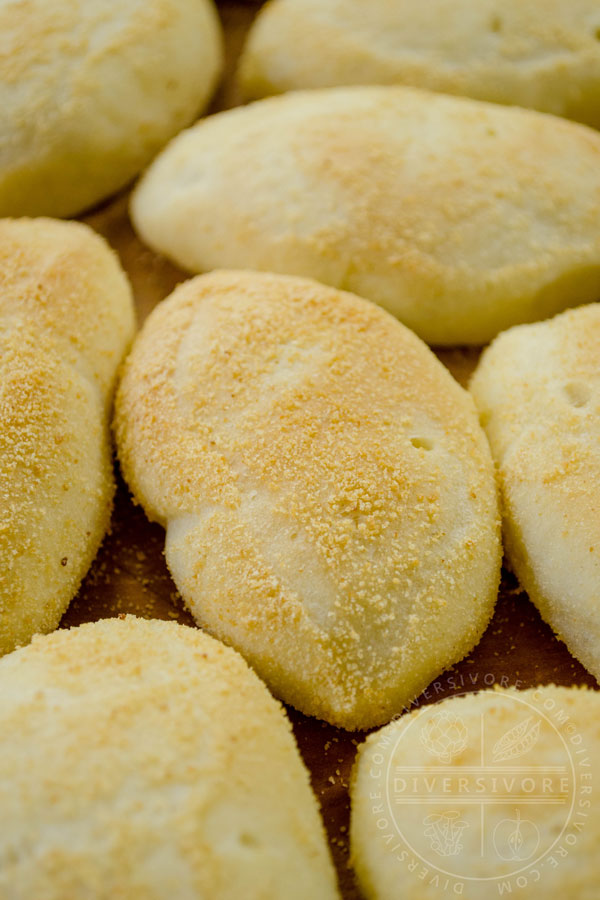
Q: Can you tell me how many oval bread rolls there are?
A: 8